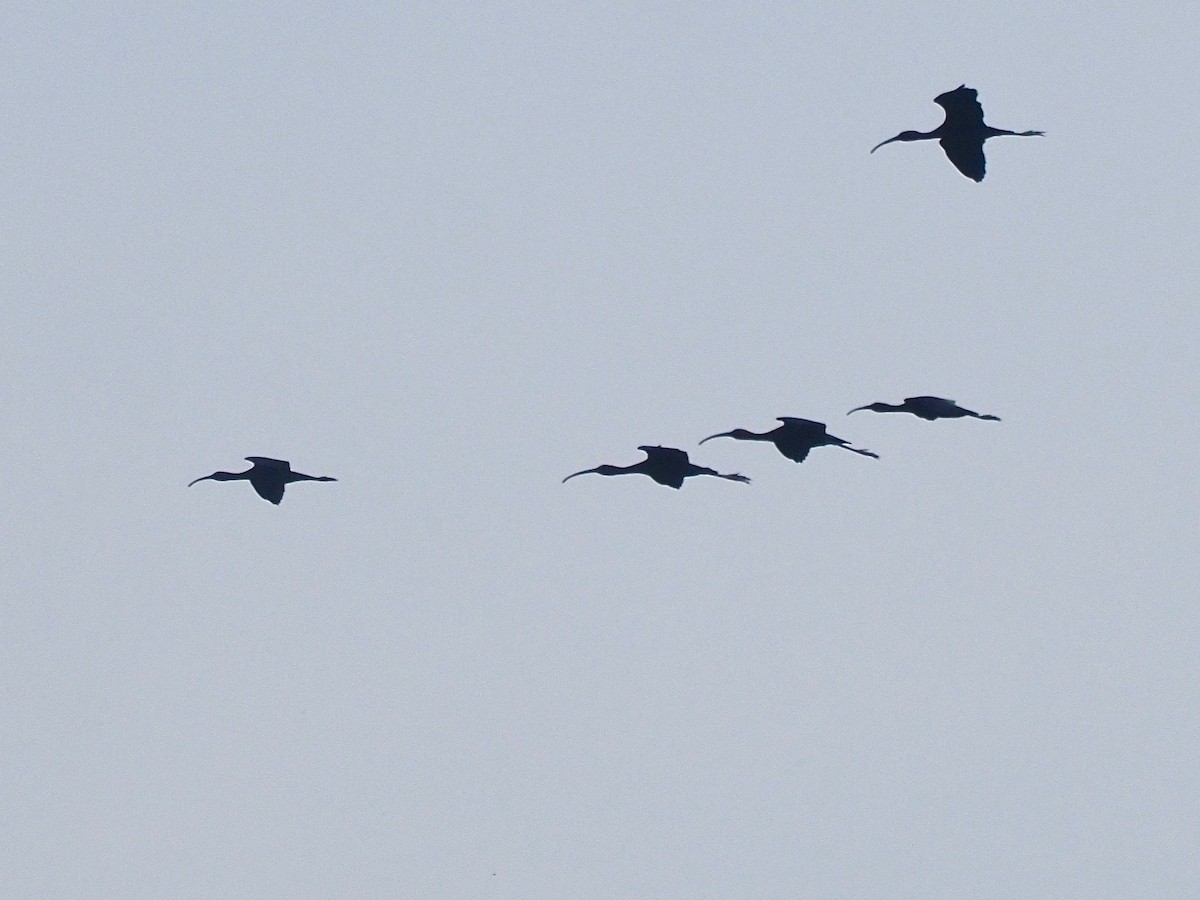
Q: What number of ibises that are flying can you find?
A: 5